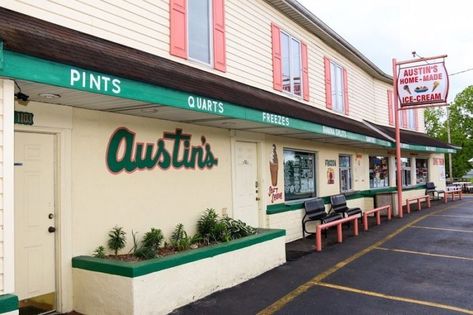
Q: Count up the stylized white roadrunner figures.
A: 0